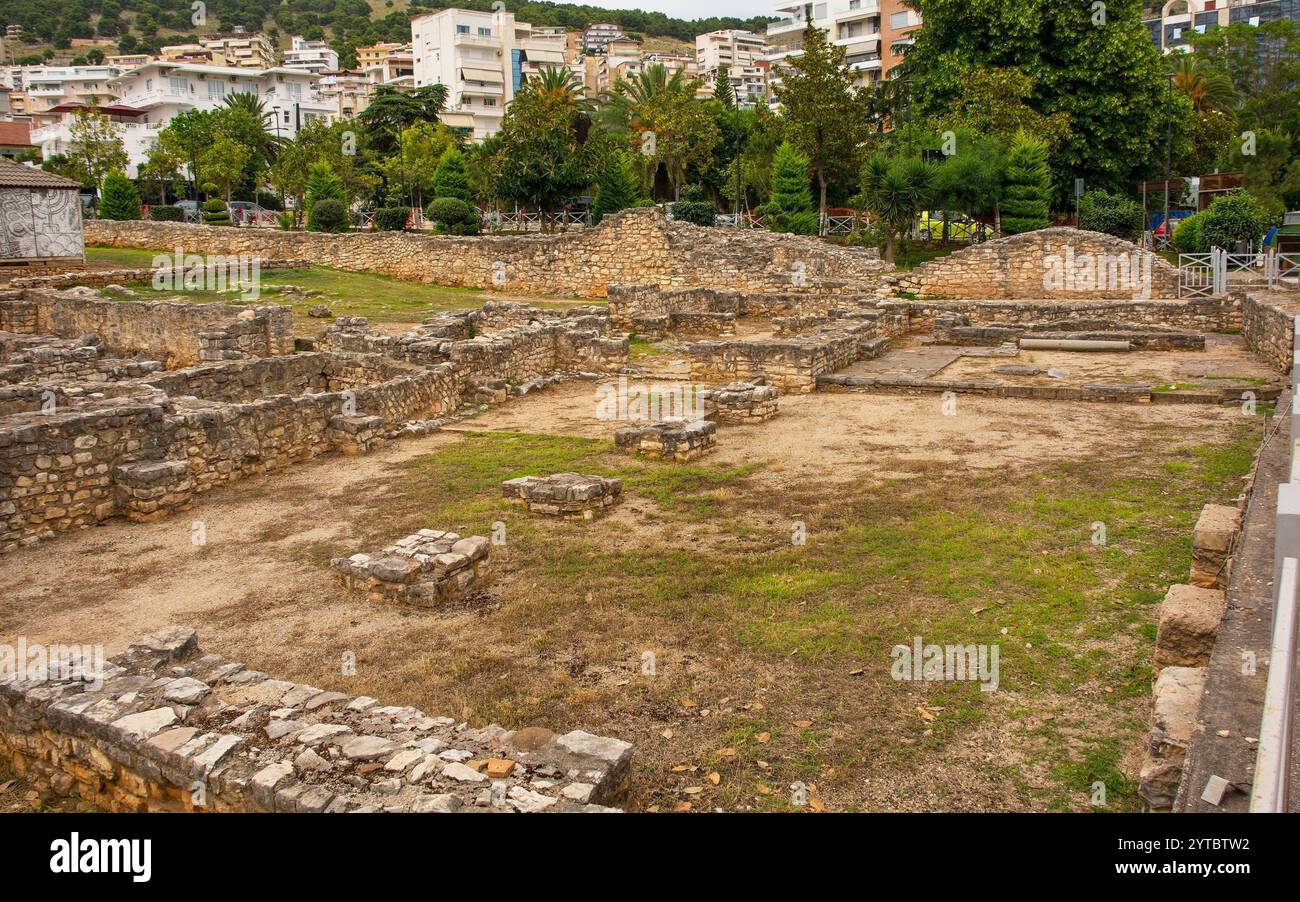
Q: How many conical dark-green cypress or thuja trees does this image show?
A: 6